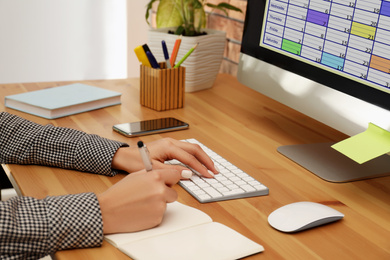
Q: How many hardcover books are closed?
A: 1